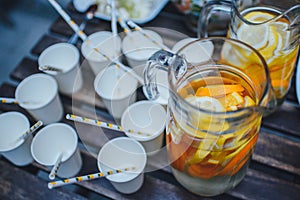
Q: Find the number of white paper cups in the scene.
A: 11